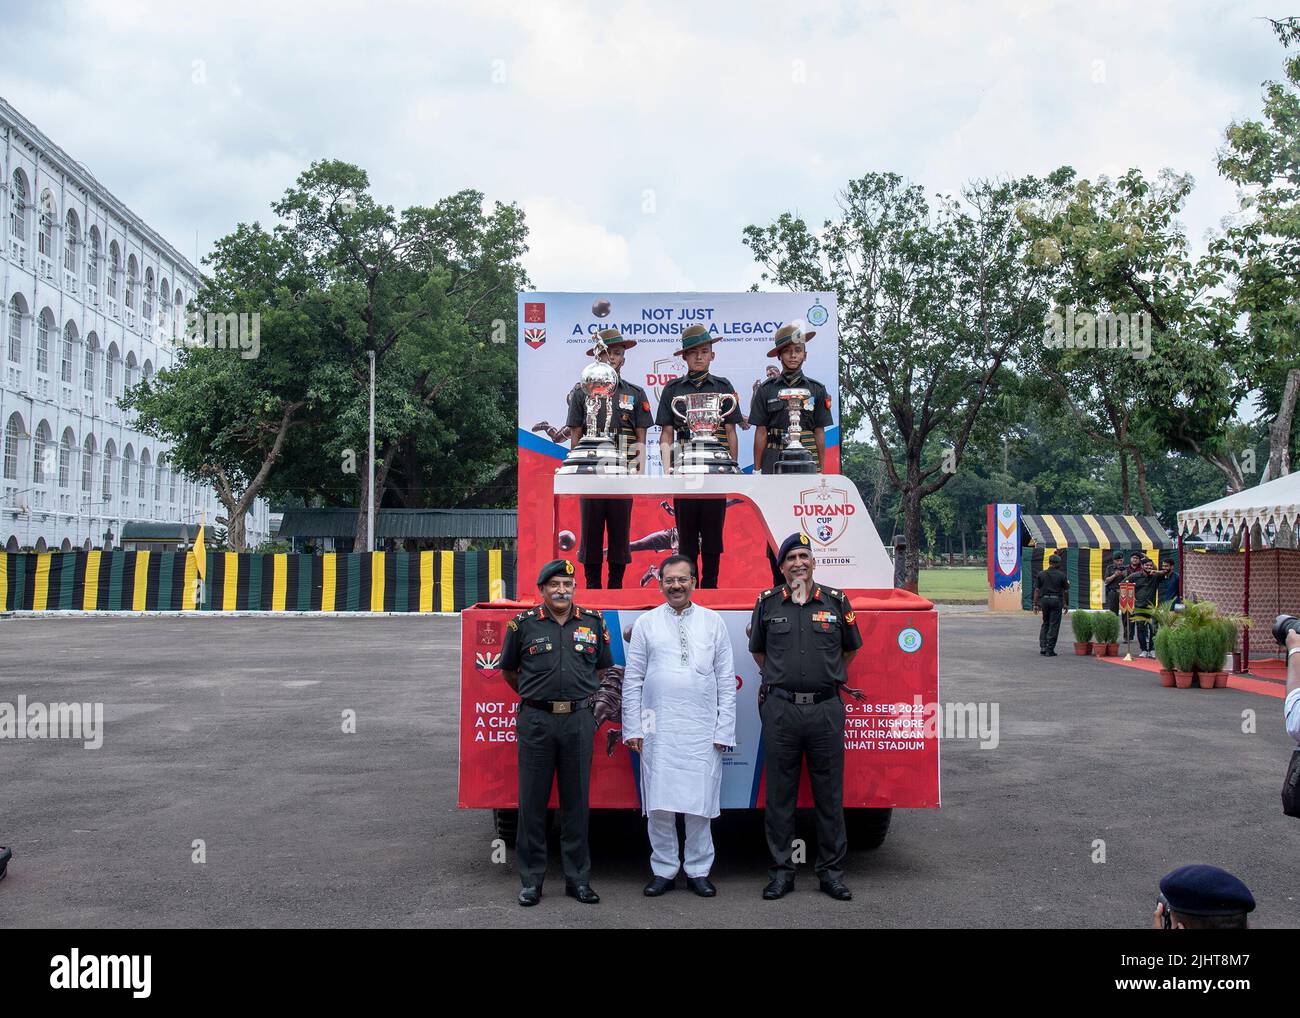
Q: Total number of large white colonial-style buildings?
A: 1